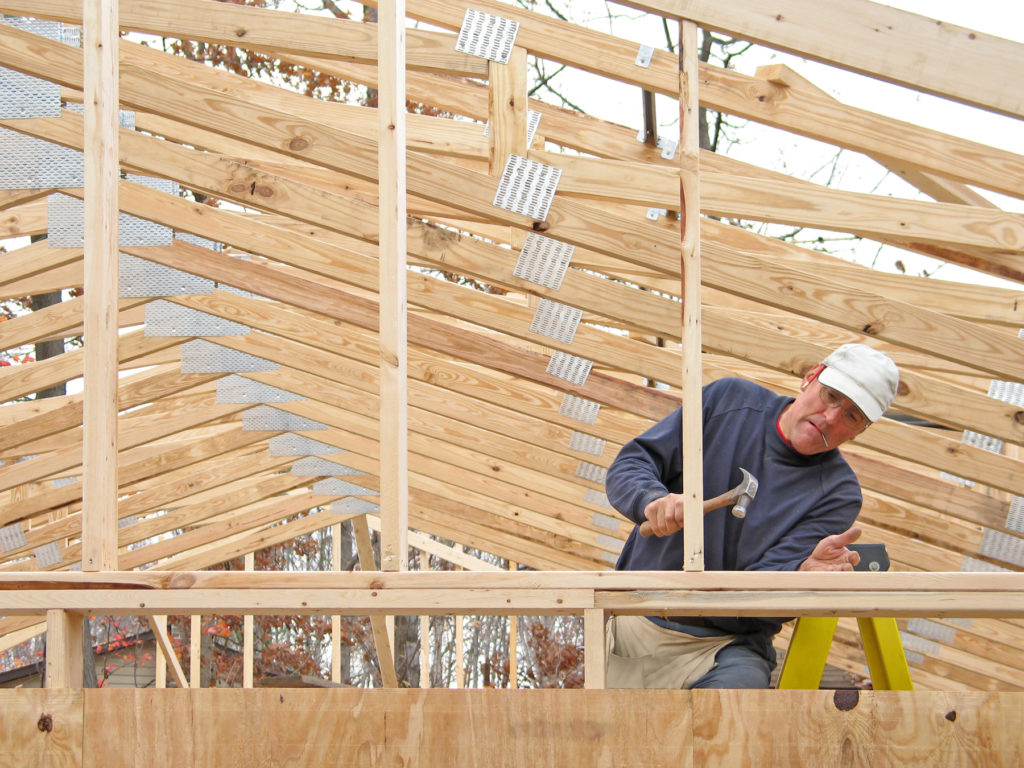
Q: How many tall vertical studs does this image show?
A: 3